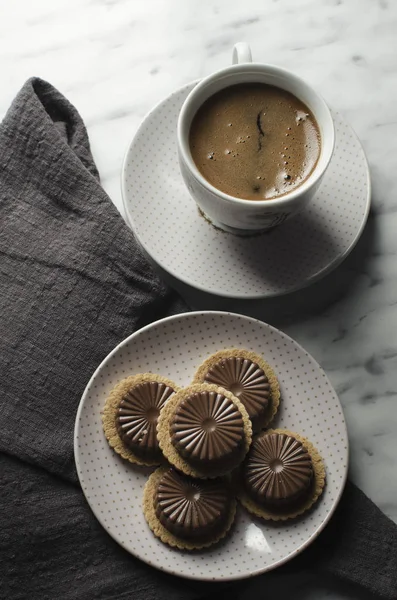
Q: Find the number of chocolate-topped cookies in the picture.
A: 5